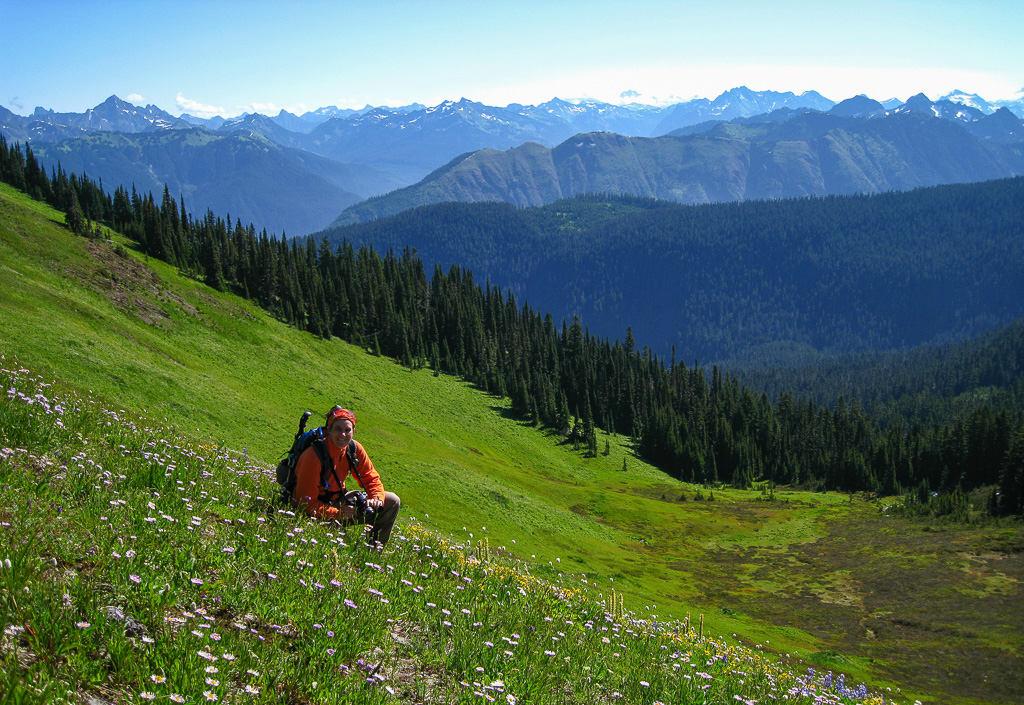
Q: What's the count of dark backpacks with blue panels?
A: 1